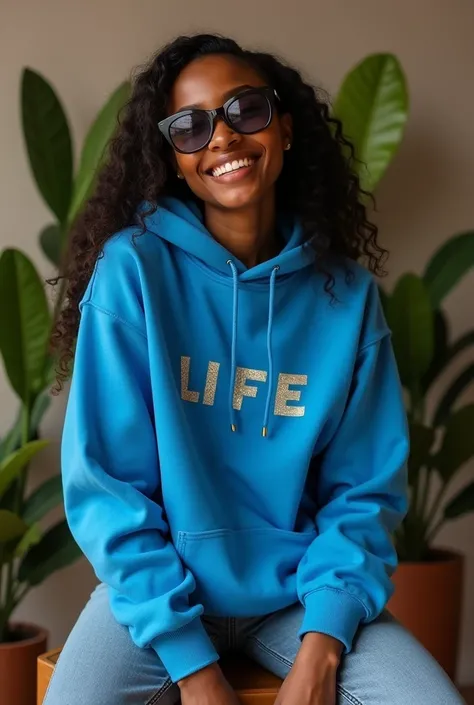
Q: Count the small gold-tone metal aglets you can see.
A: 2